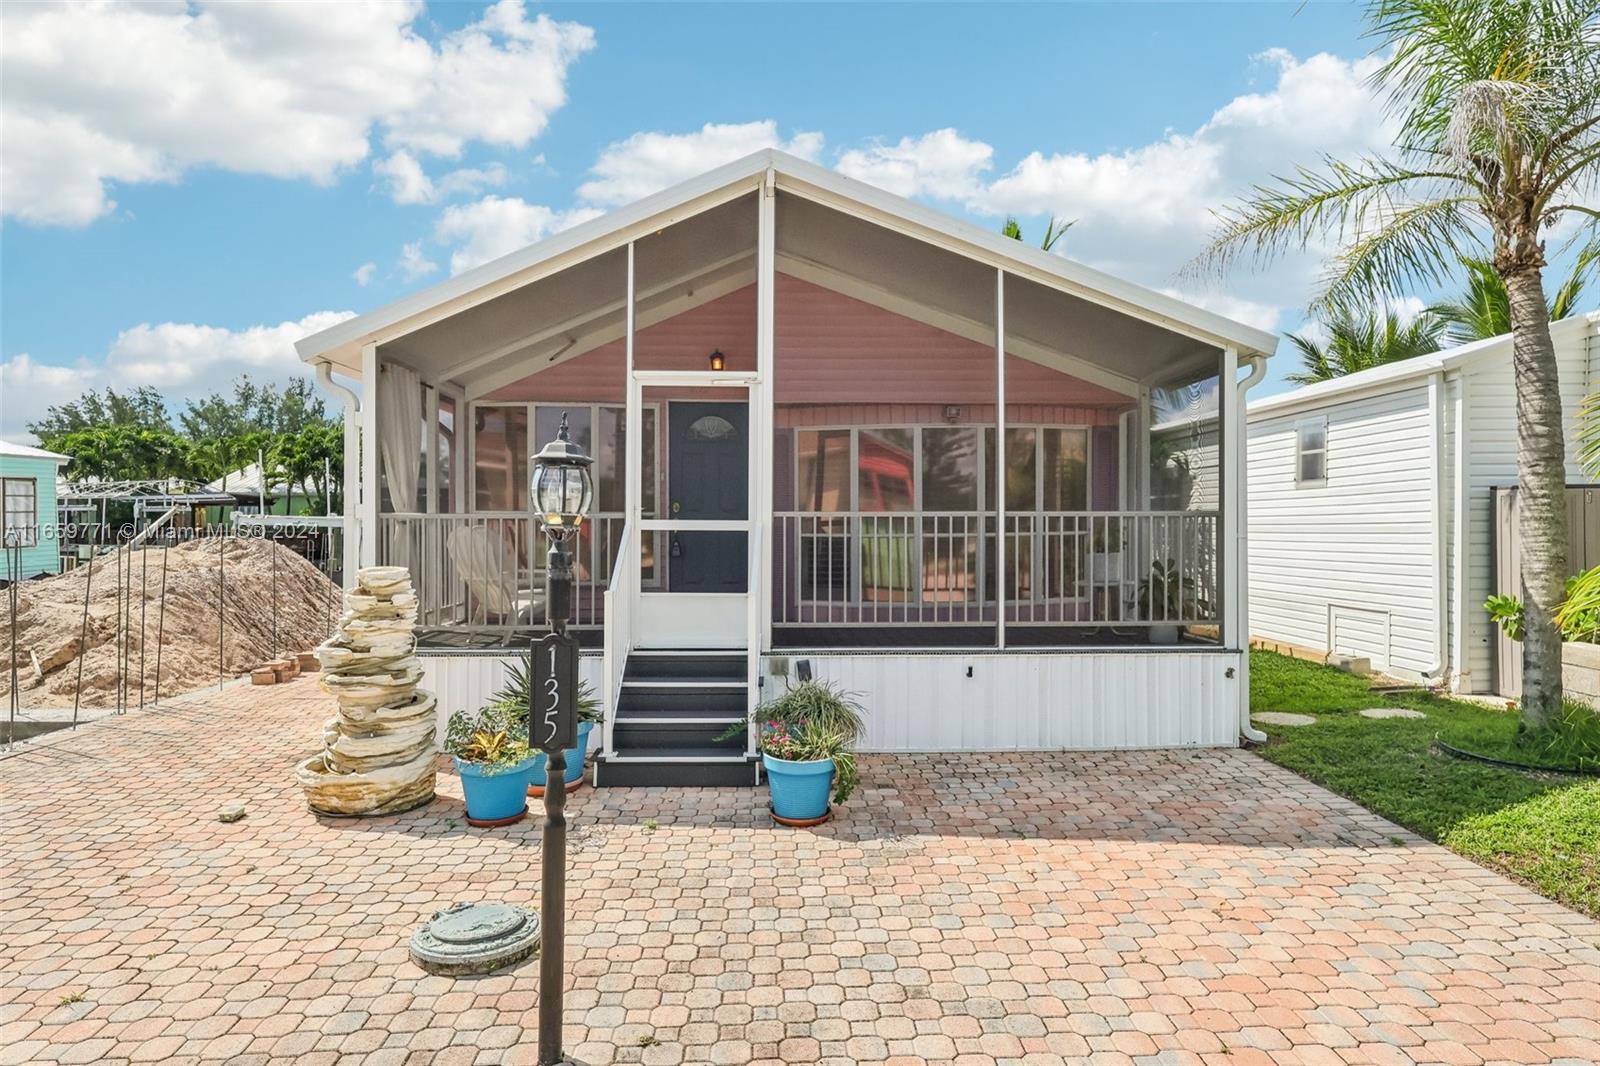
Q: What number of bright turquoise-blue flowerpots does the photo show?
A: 3